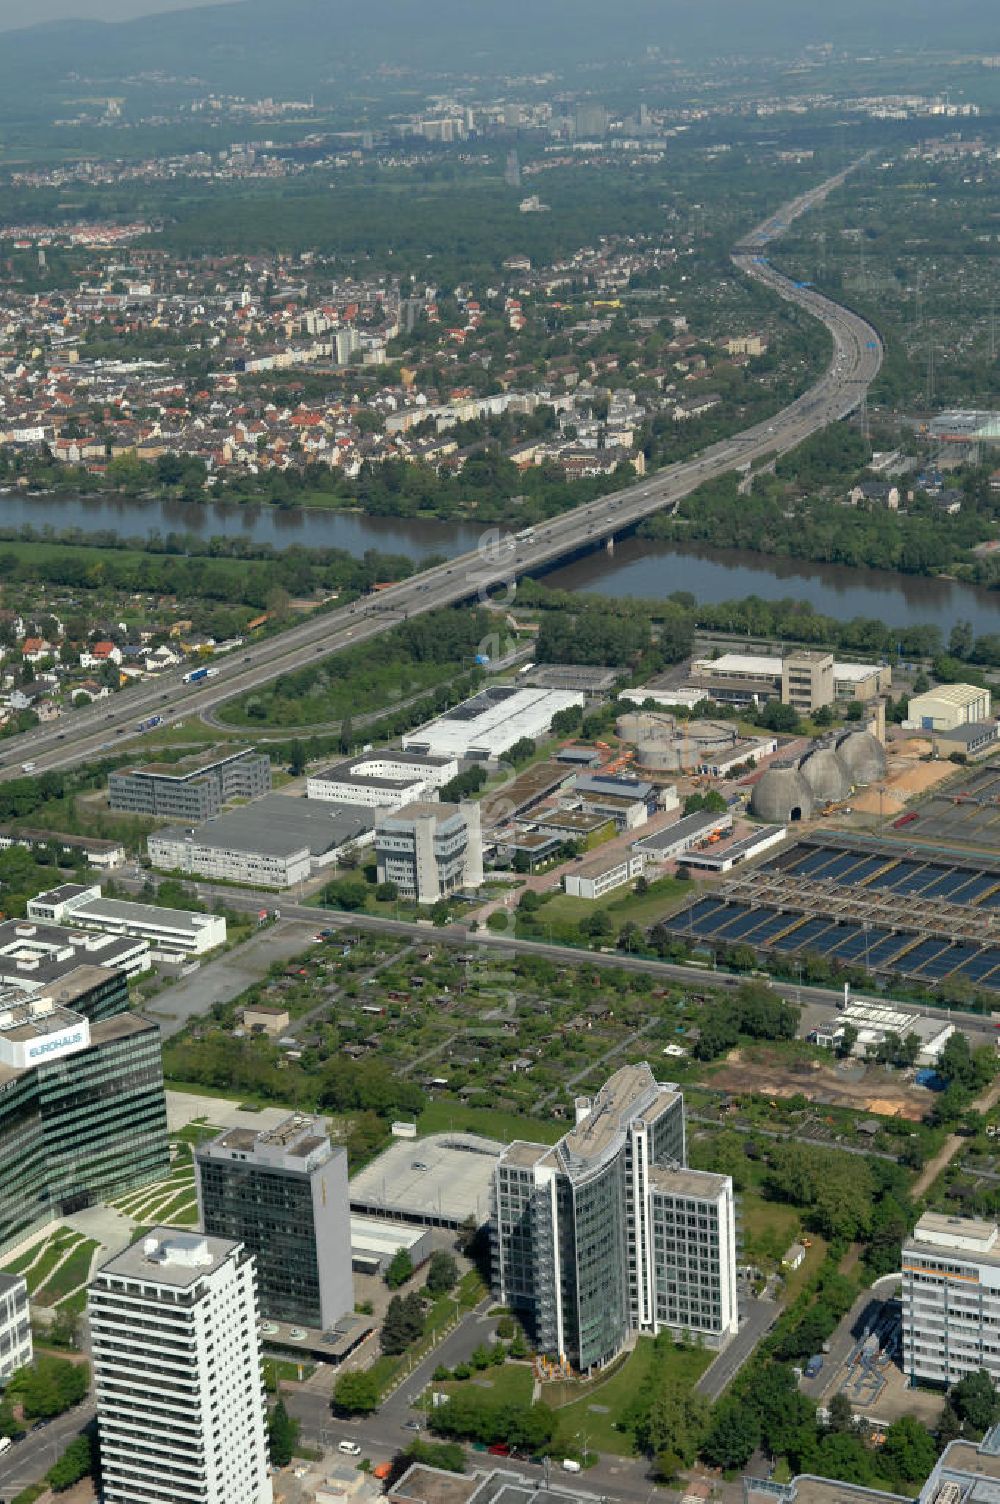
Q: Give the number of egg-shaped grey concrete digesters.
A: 3